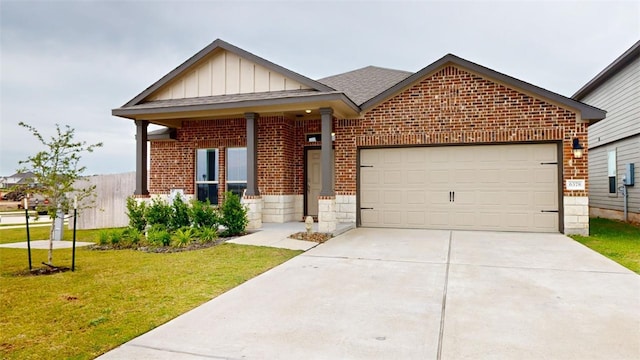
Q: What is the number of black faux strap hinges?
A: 4